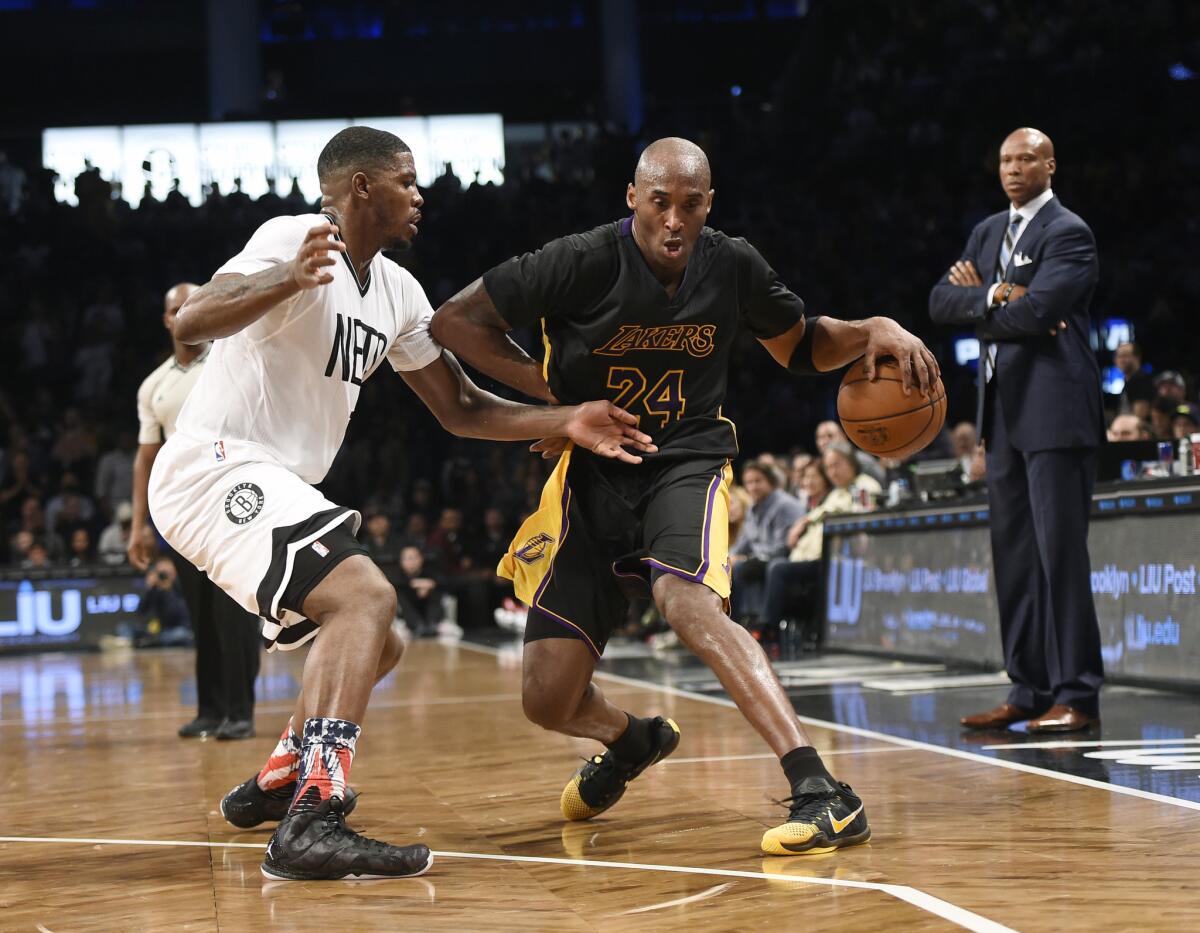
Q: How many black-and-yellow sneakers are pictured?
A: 2